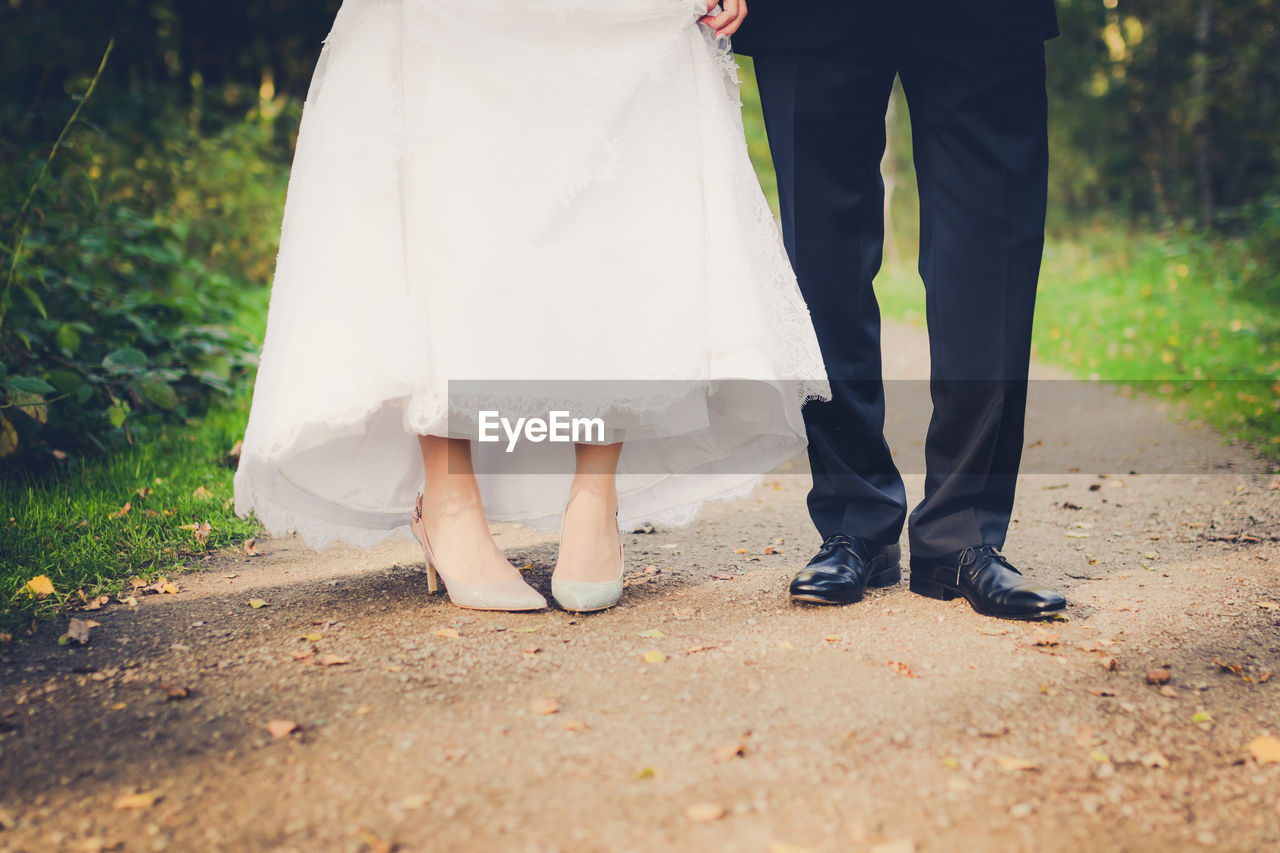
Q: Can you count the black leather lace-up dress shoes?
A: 2